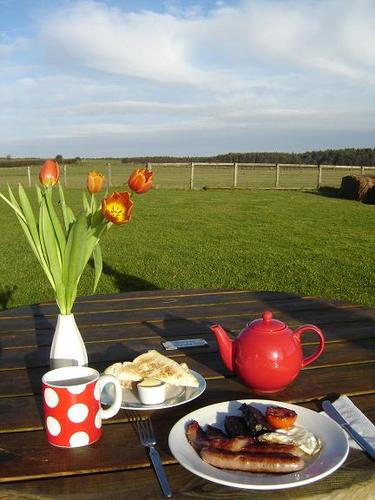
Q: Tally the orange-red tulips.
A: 4